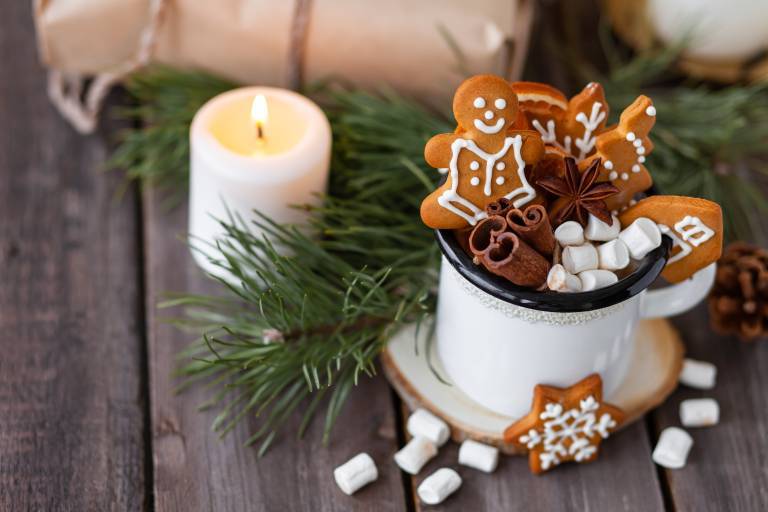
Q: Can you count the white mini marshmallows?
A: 15